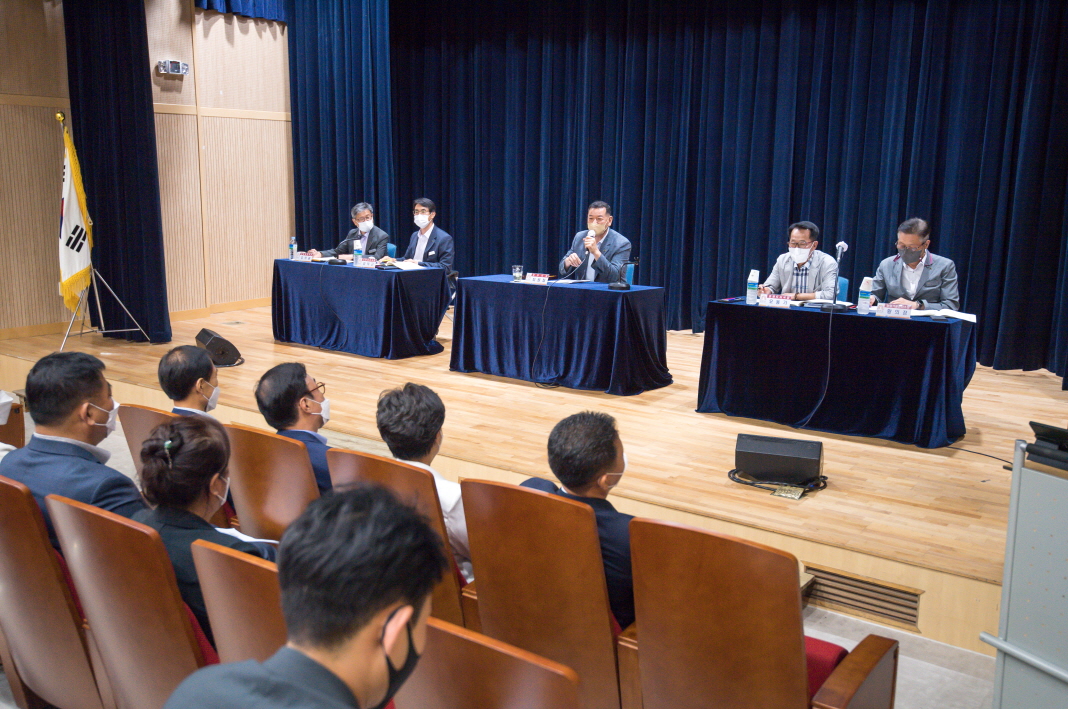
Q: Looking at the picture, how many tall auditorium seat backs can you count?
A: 9